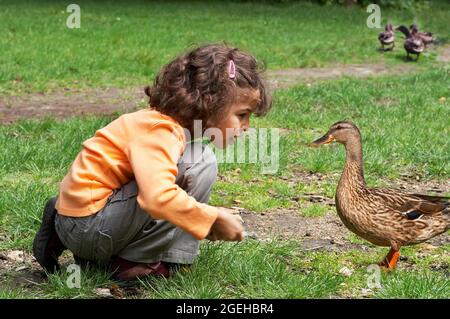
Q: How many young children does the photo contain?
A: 1